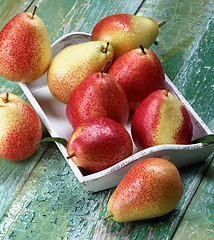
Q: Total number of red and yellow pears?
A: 9